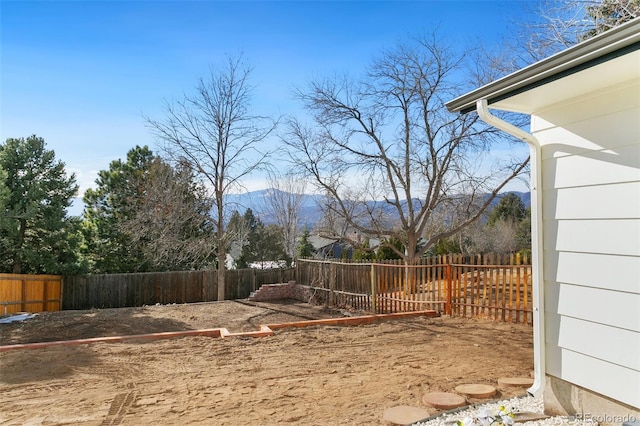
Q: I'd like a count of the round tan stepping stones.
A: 4